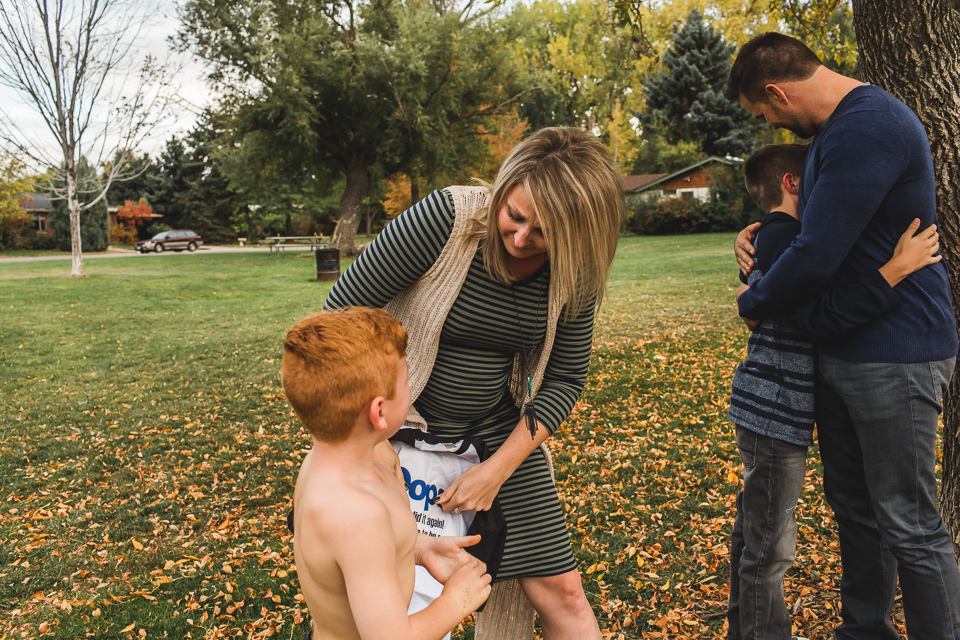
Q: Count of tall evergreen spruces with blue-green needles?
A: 1